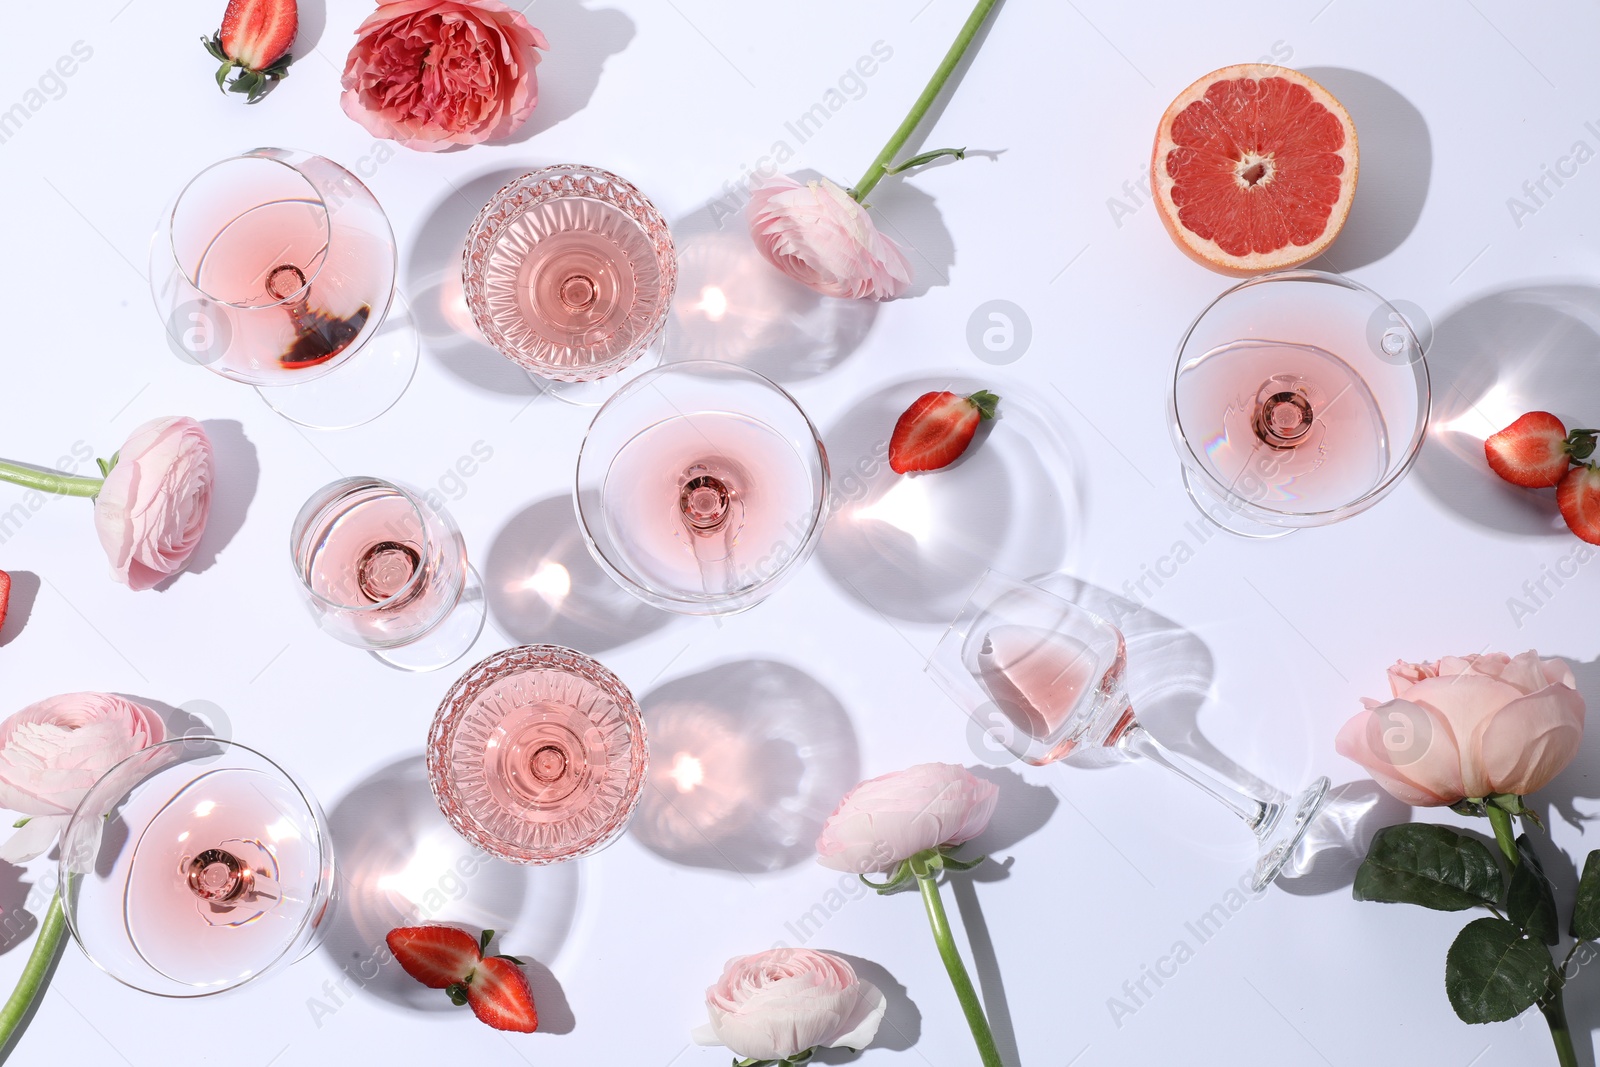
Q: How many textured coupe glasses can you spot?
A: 2